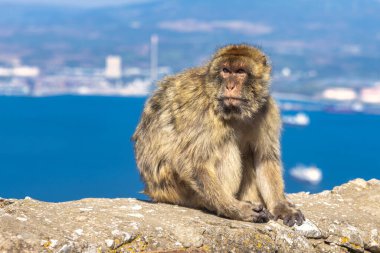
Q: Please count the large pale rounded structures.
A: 2